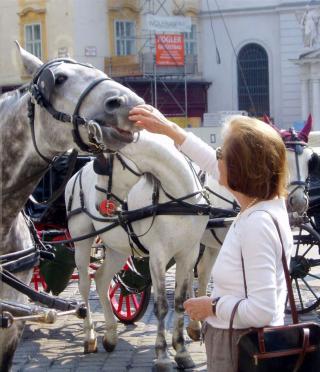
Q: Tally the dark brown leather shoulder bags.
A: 1